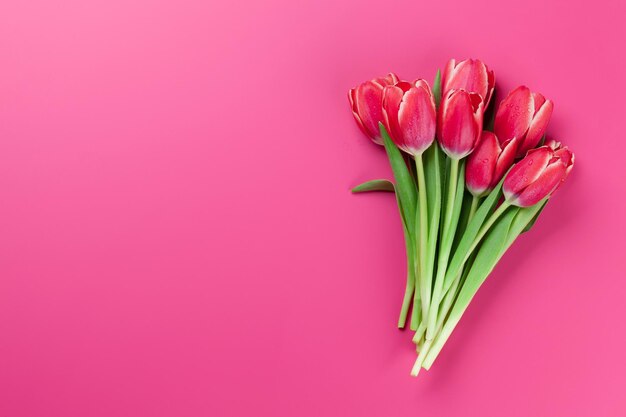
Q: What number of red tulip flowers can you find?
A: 7